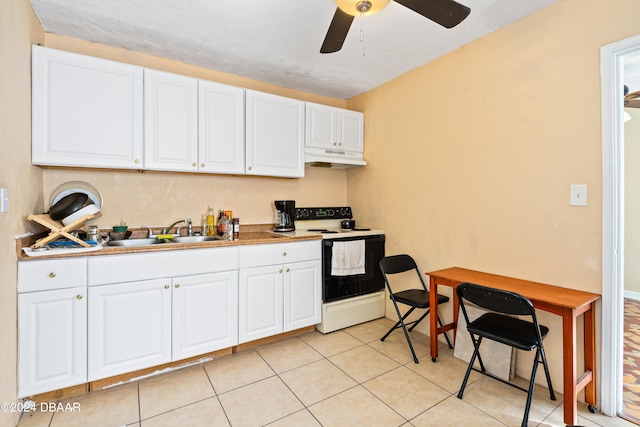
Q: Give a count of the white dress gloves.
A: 0